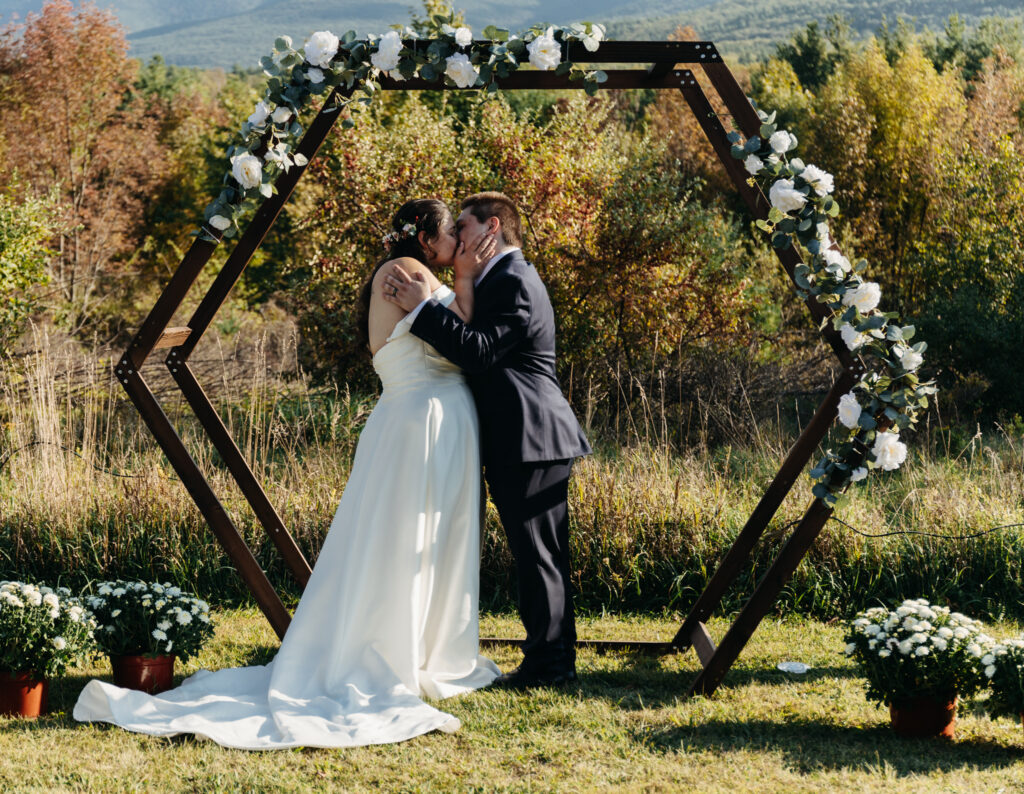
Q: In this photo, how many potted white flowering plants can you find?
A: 4